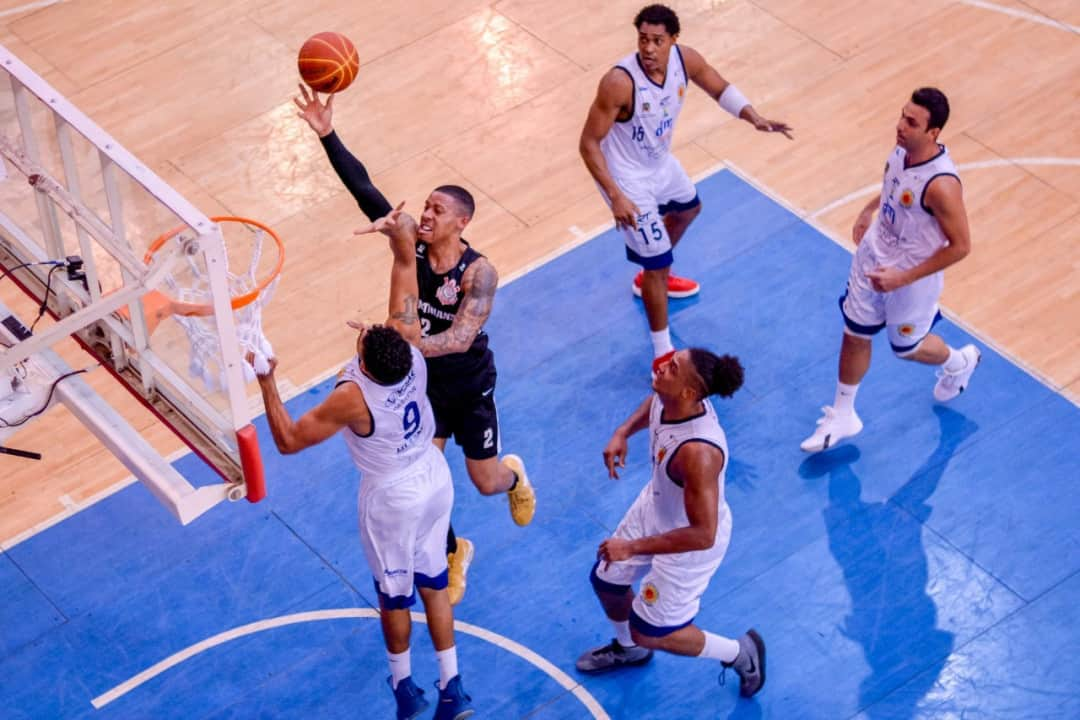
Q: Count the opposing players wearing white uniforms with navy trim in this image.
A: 4